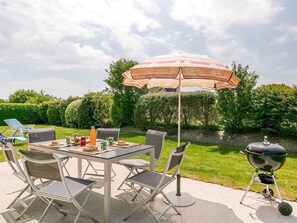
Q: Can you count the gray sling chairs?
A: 6